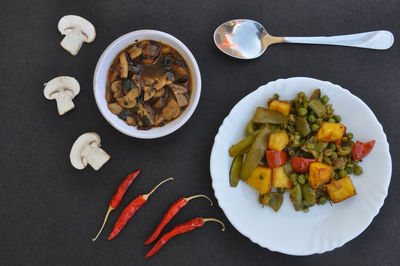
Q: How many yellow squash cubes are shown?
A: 7